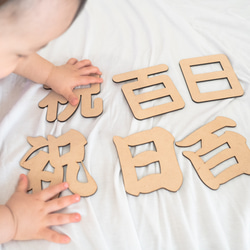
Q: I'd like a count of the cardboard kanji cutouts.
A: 6